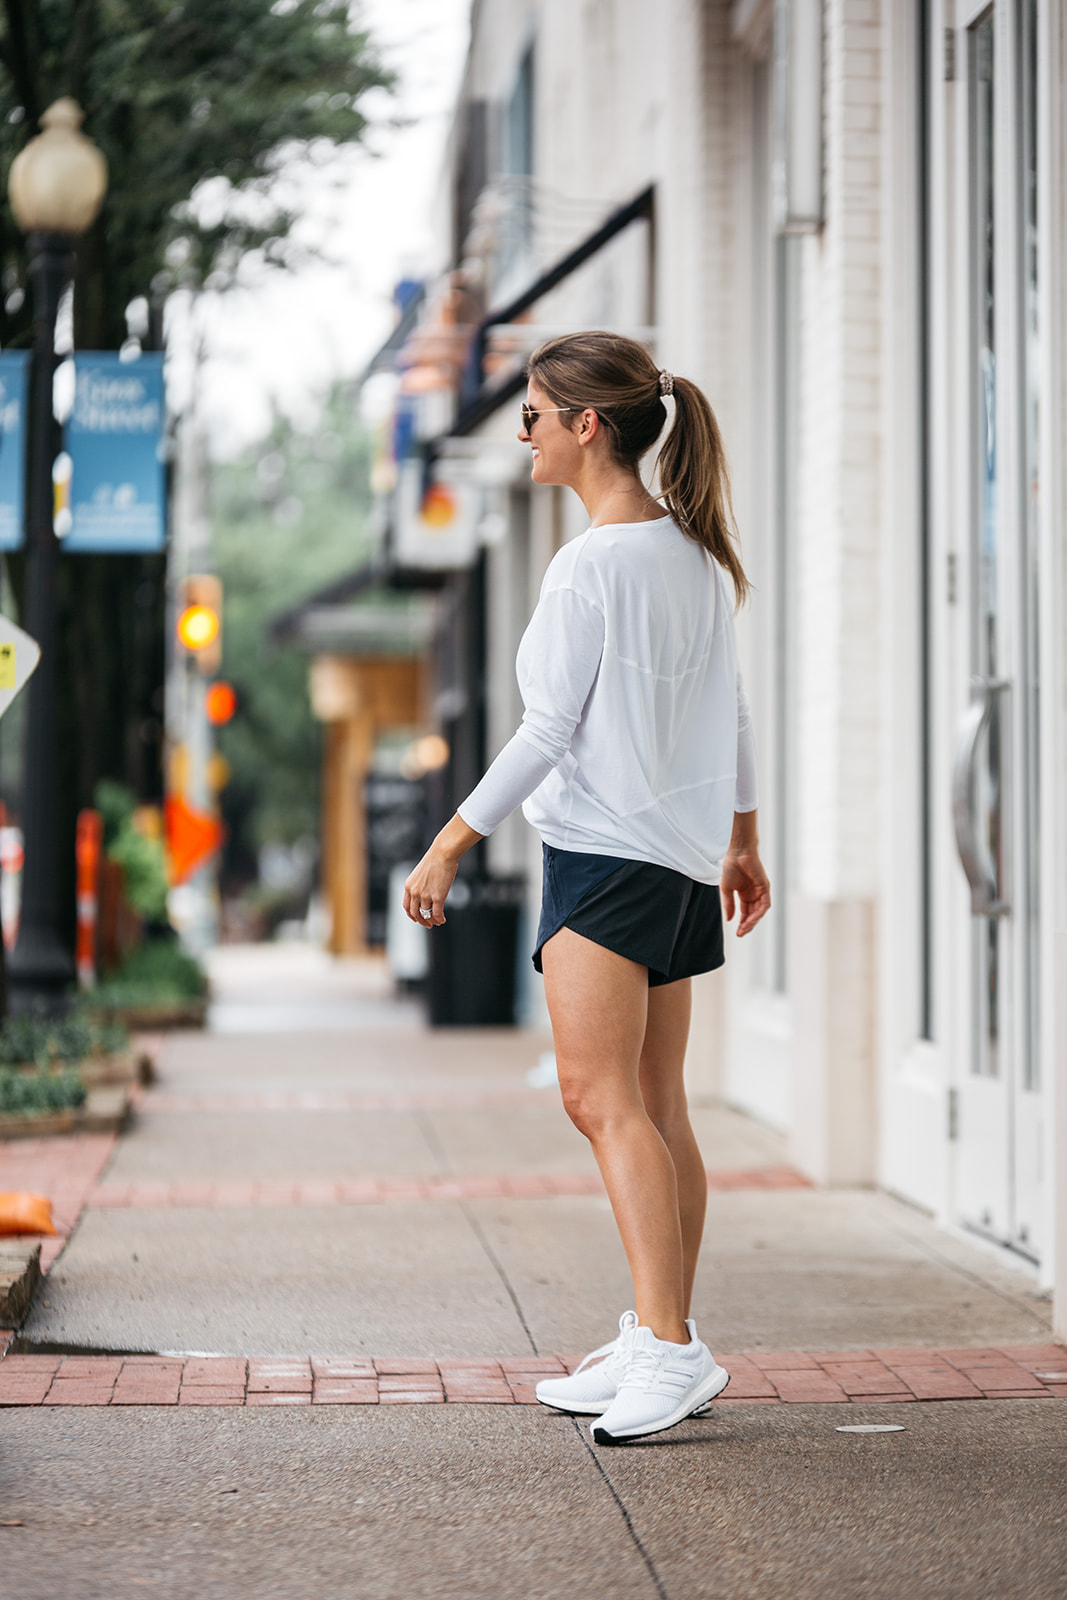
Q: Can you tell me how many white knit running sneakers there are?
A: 2